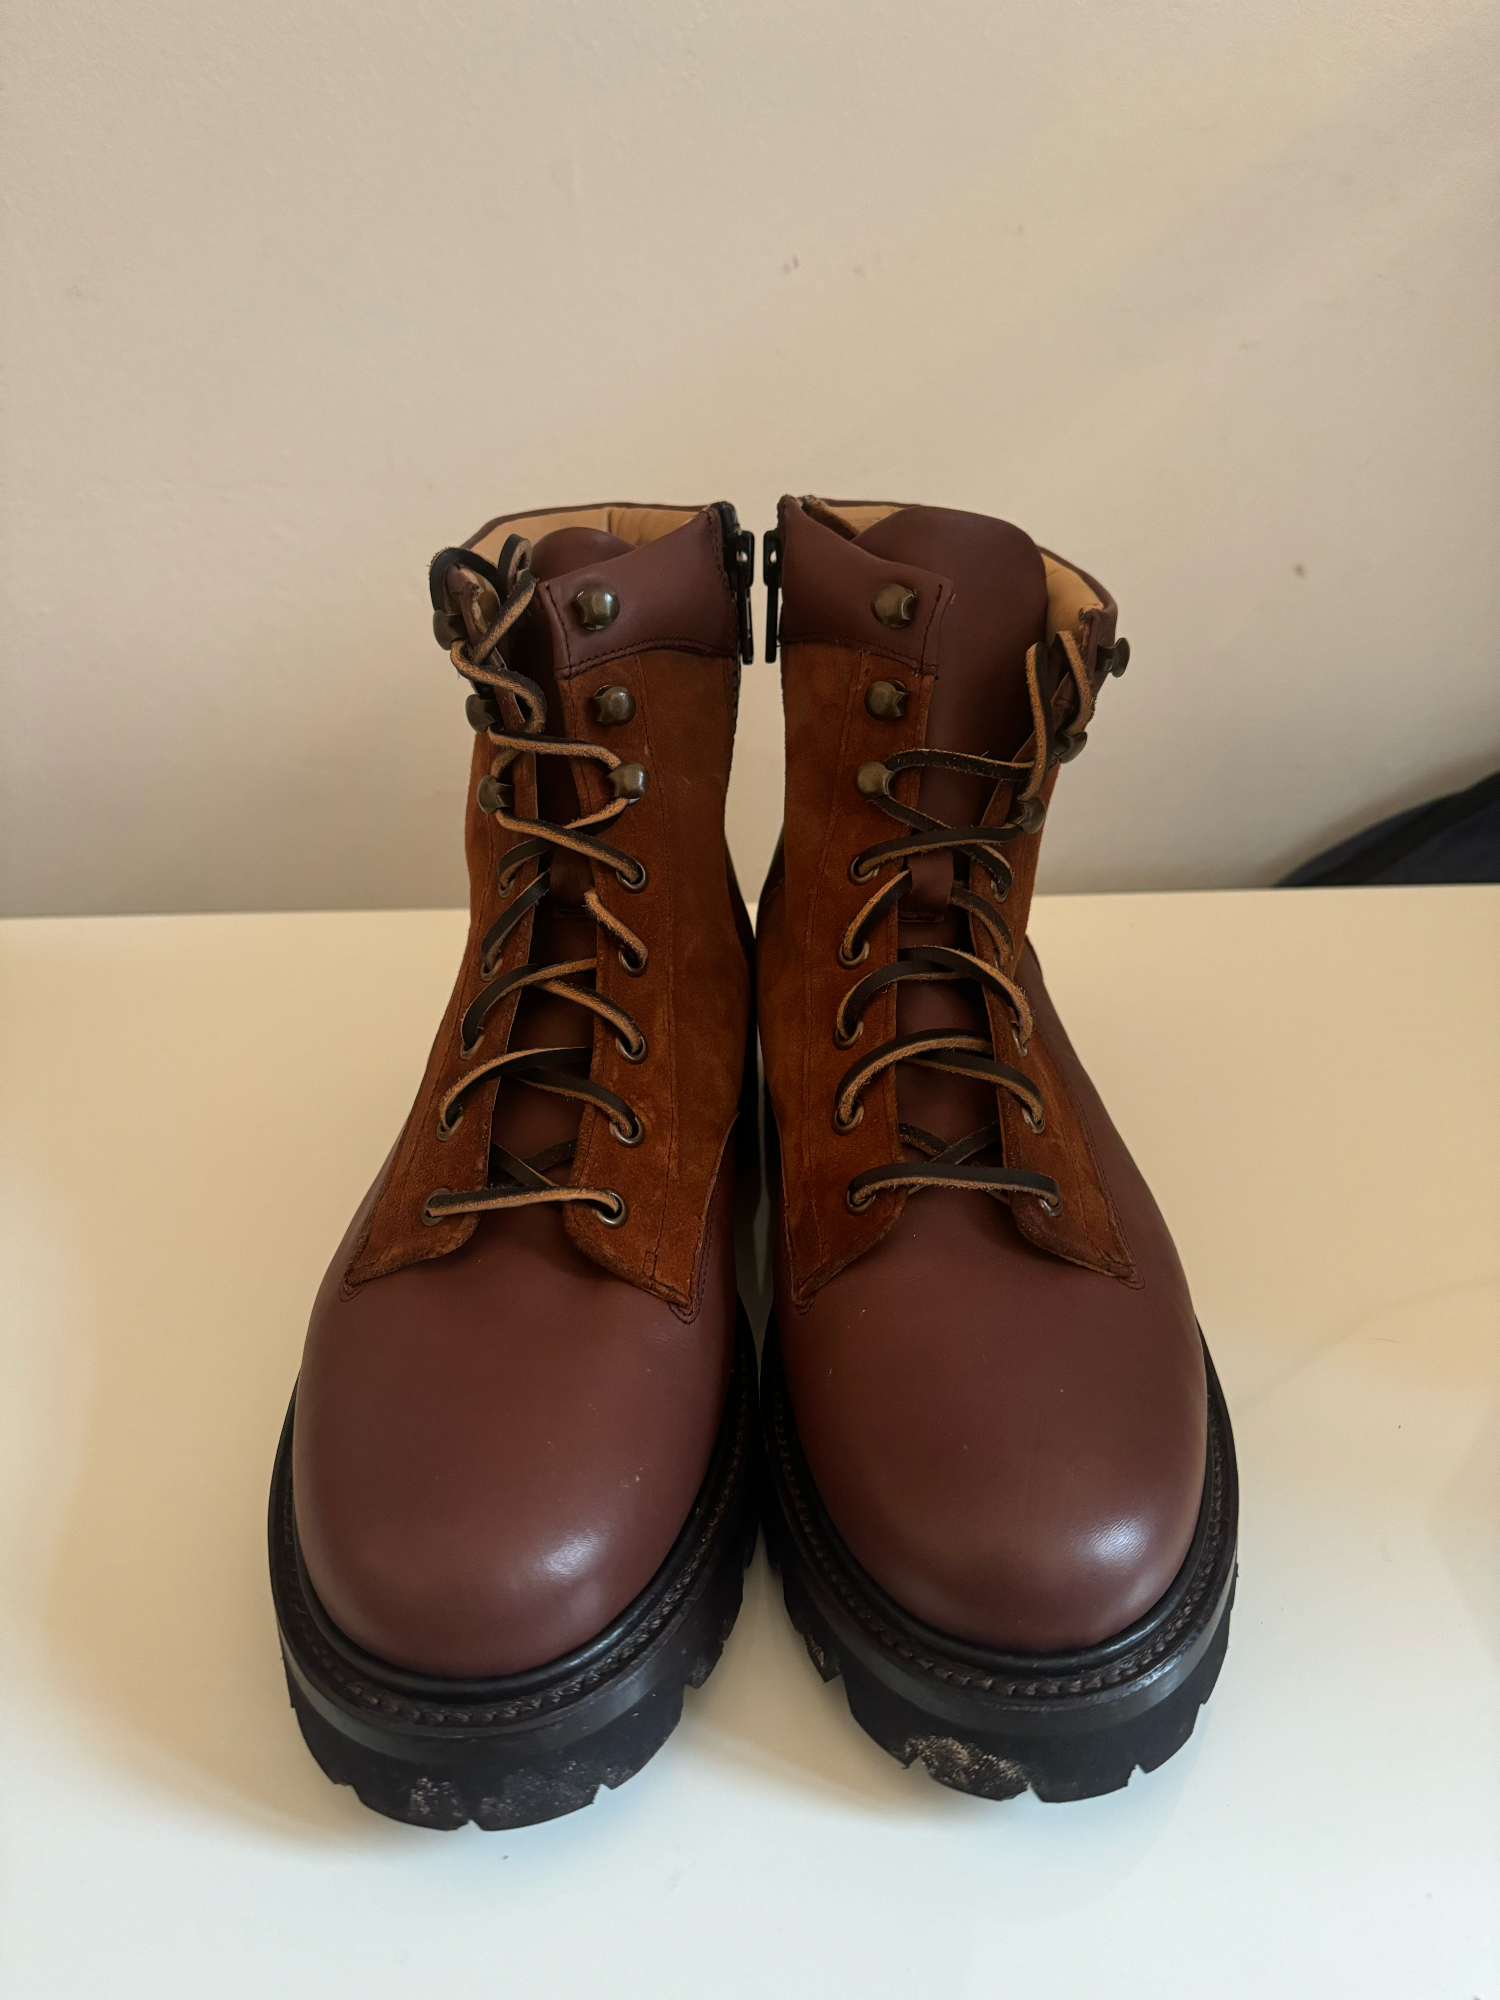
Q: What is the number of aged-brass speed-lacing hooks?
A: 12